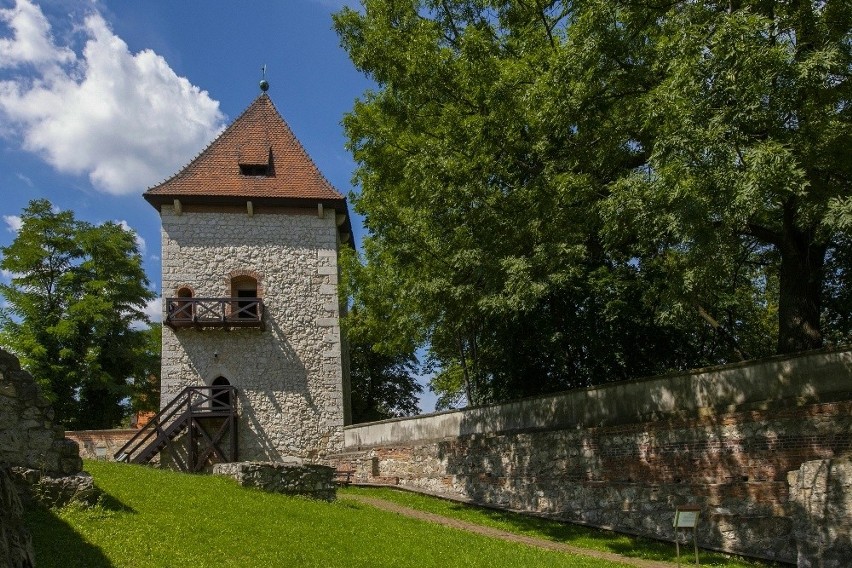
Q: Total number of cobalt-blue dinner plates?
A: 0